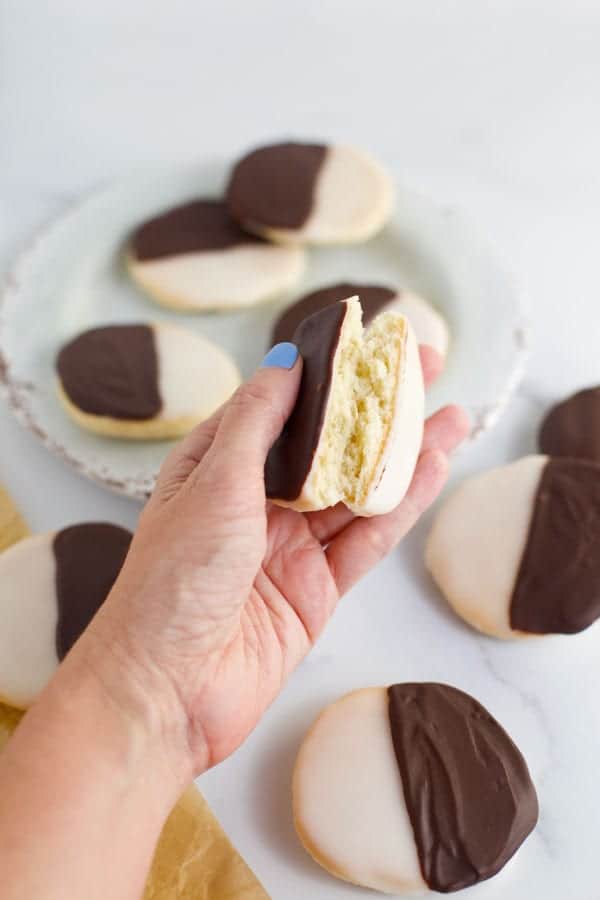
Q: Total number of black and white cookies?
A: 9